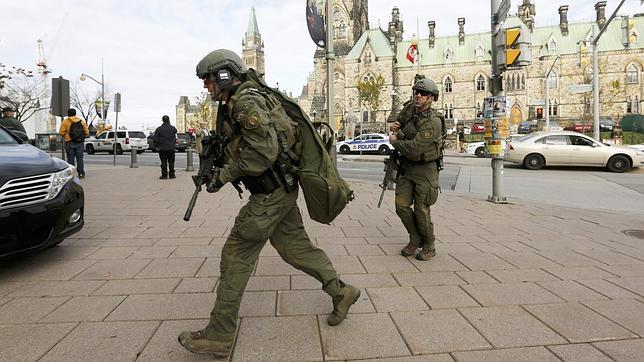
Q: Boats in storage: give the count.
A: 0